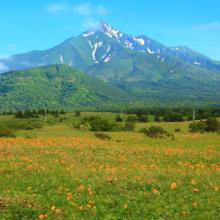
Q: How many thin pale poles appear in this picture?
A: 3